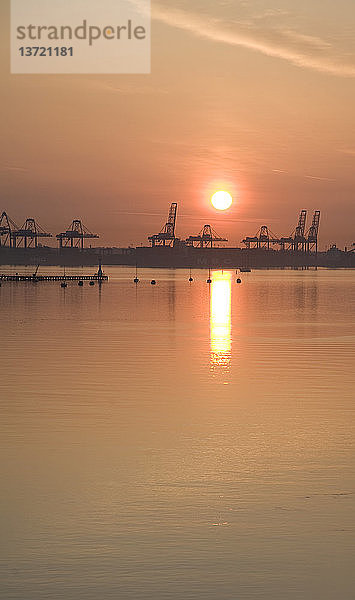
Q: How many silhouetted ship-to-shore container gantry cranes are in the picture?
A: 8